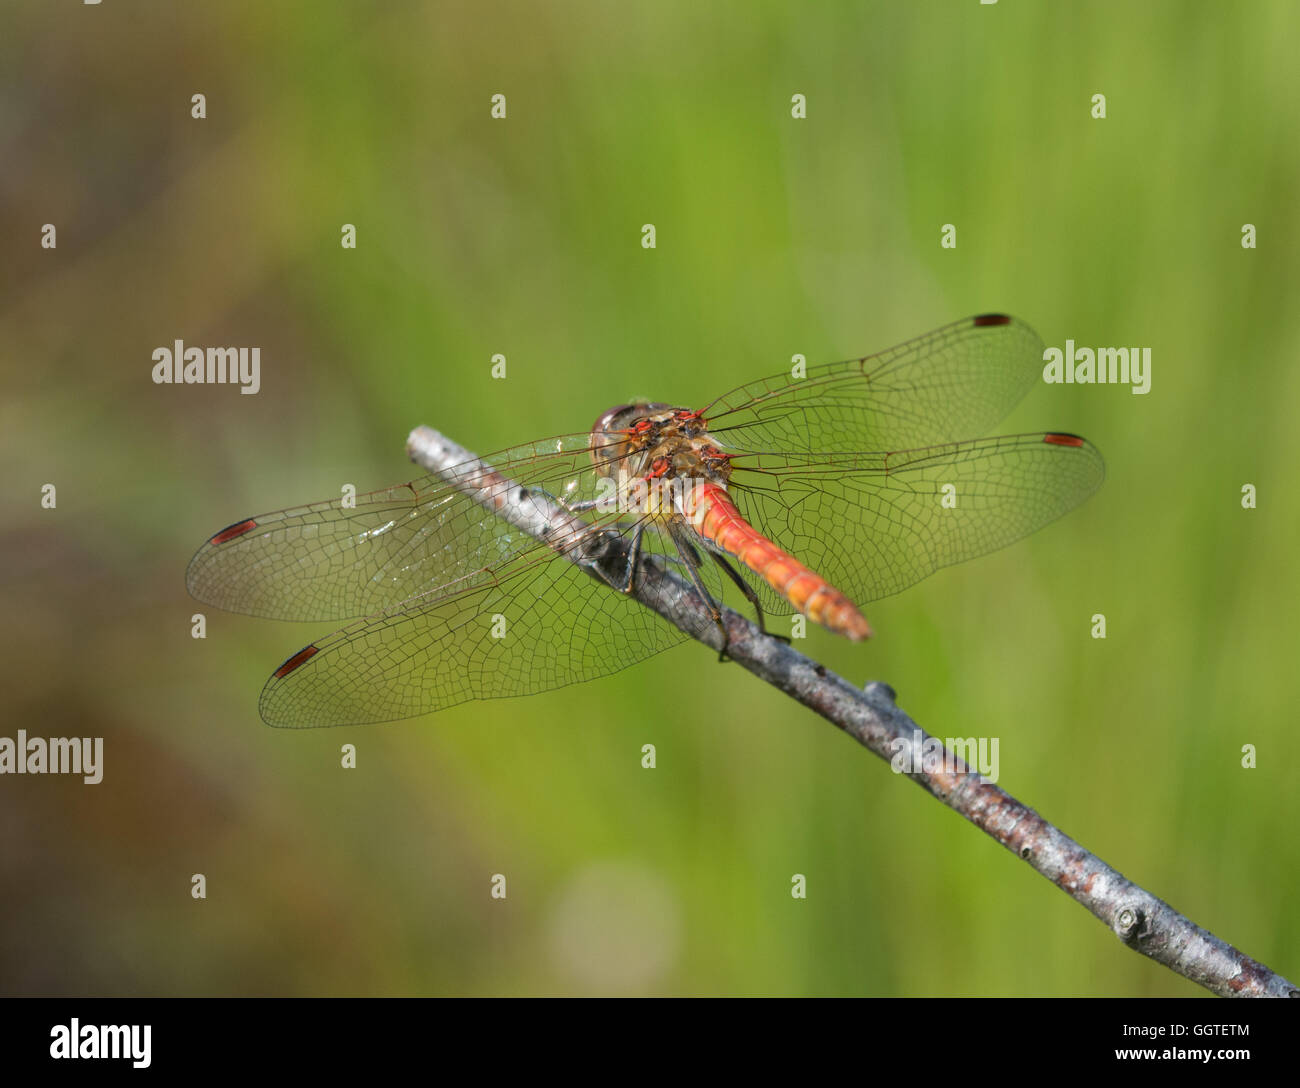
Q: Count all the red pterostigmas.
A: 4